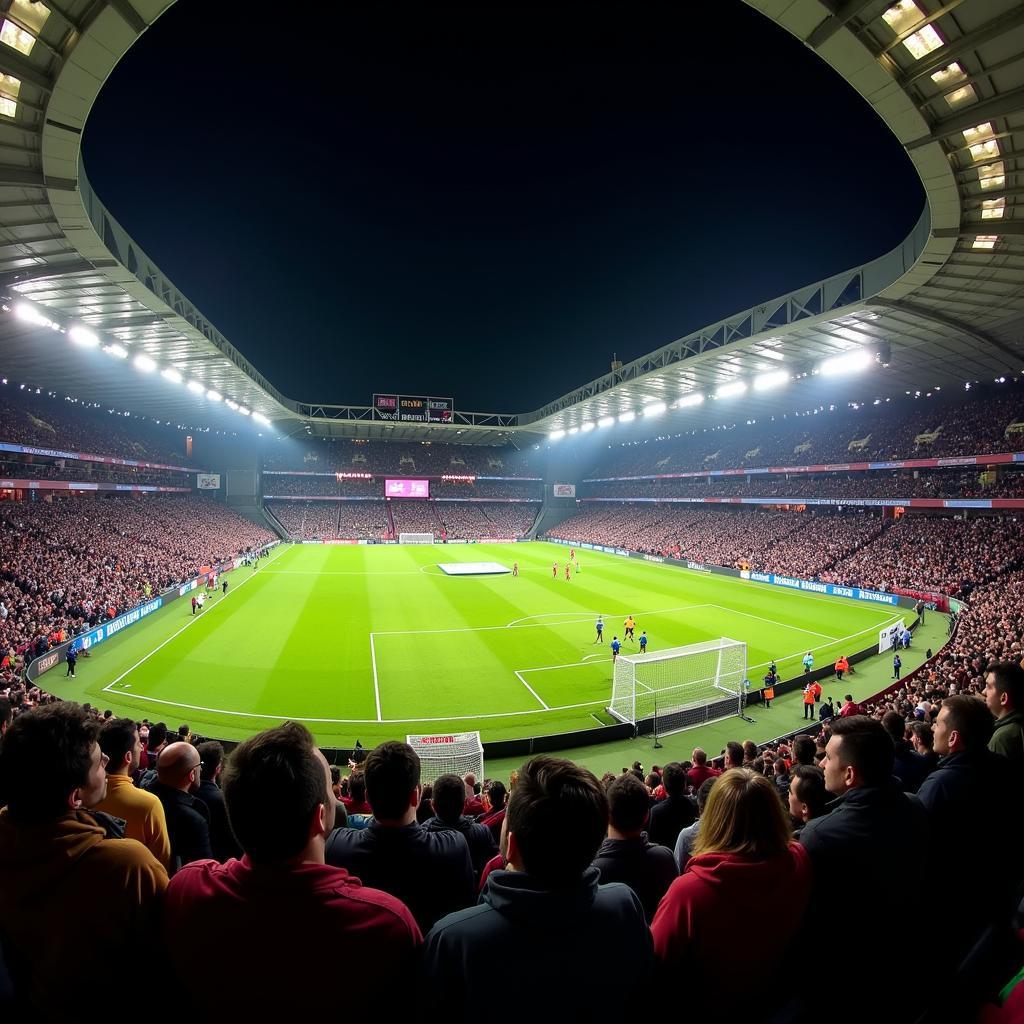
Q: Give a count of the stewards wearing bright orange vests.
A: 5